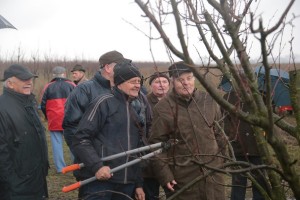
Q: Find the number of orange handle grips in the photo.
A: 2